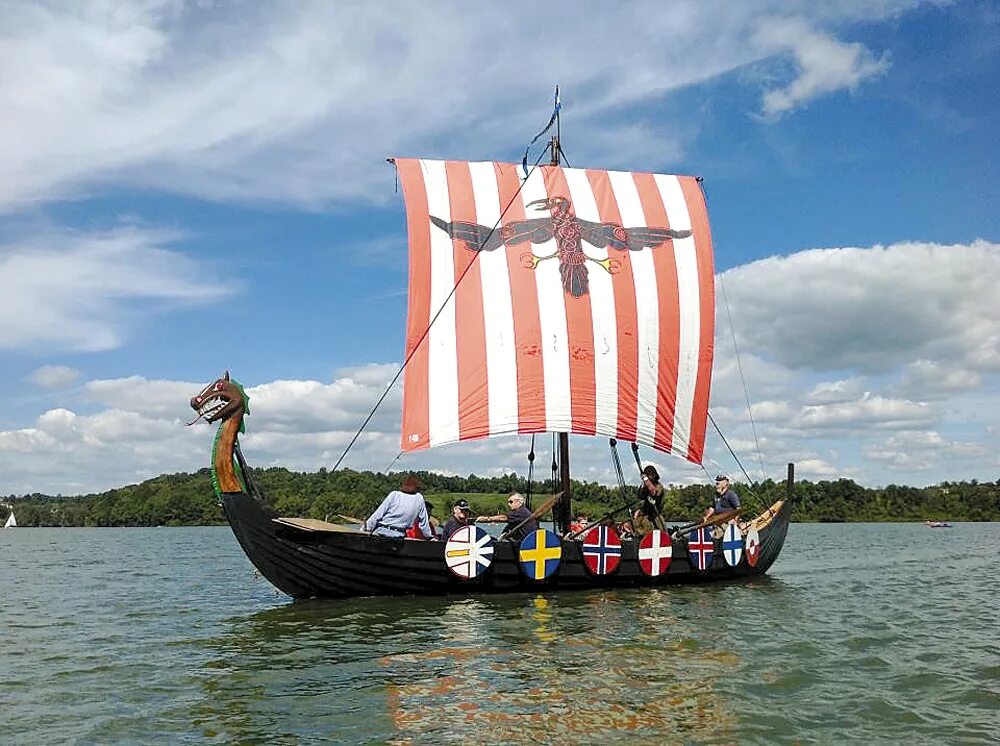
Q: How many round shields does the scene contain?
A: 7